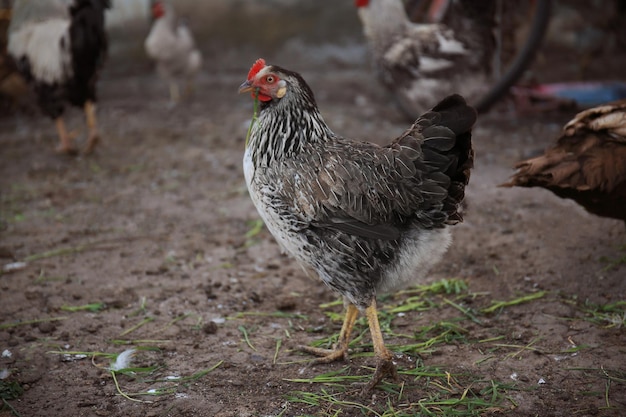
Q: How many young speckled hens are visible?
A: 1